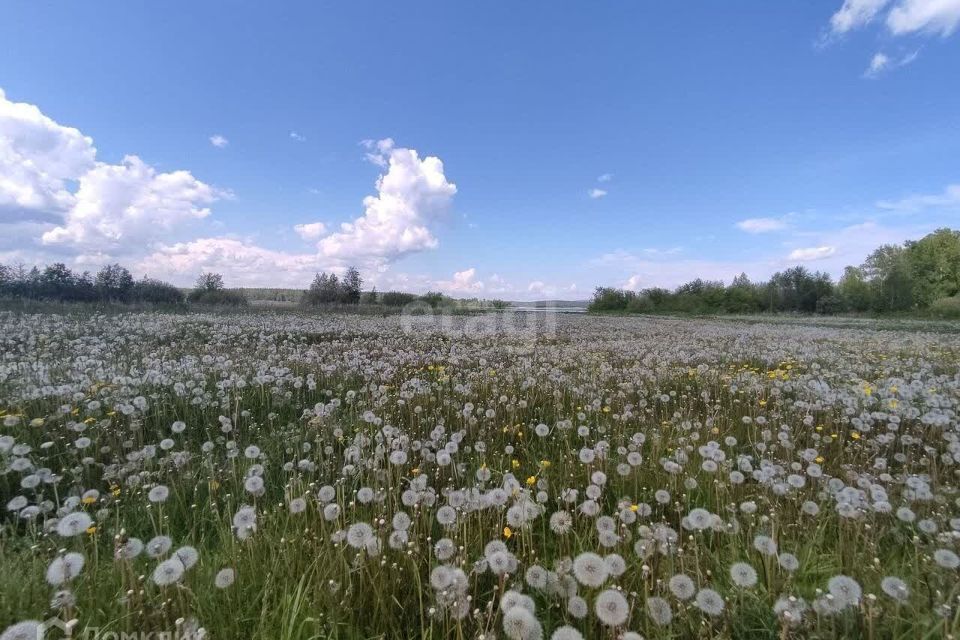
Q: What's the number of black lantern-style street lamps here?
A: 0